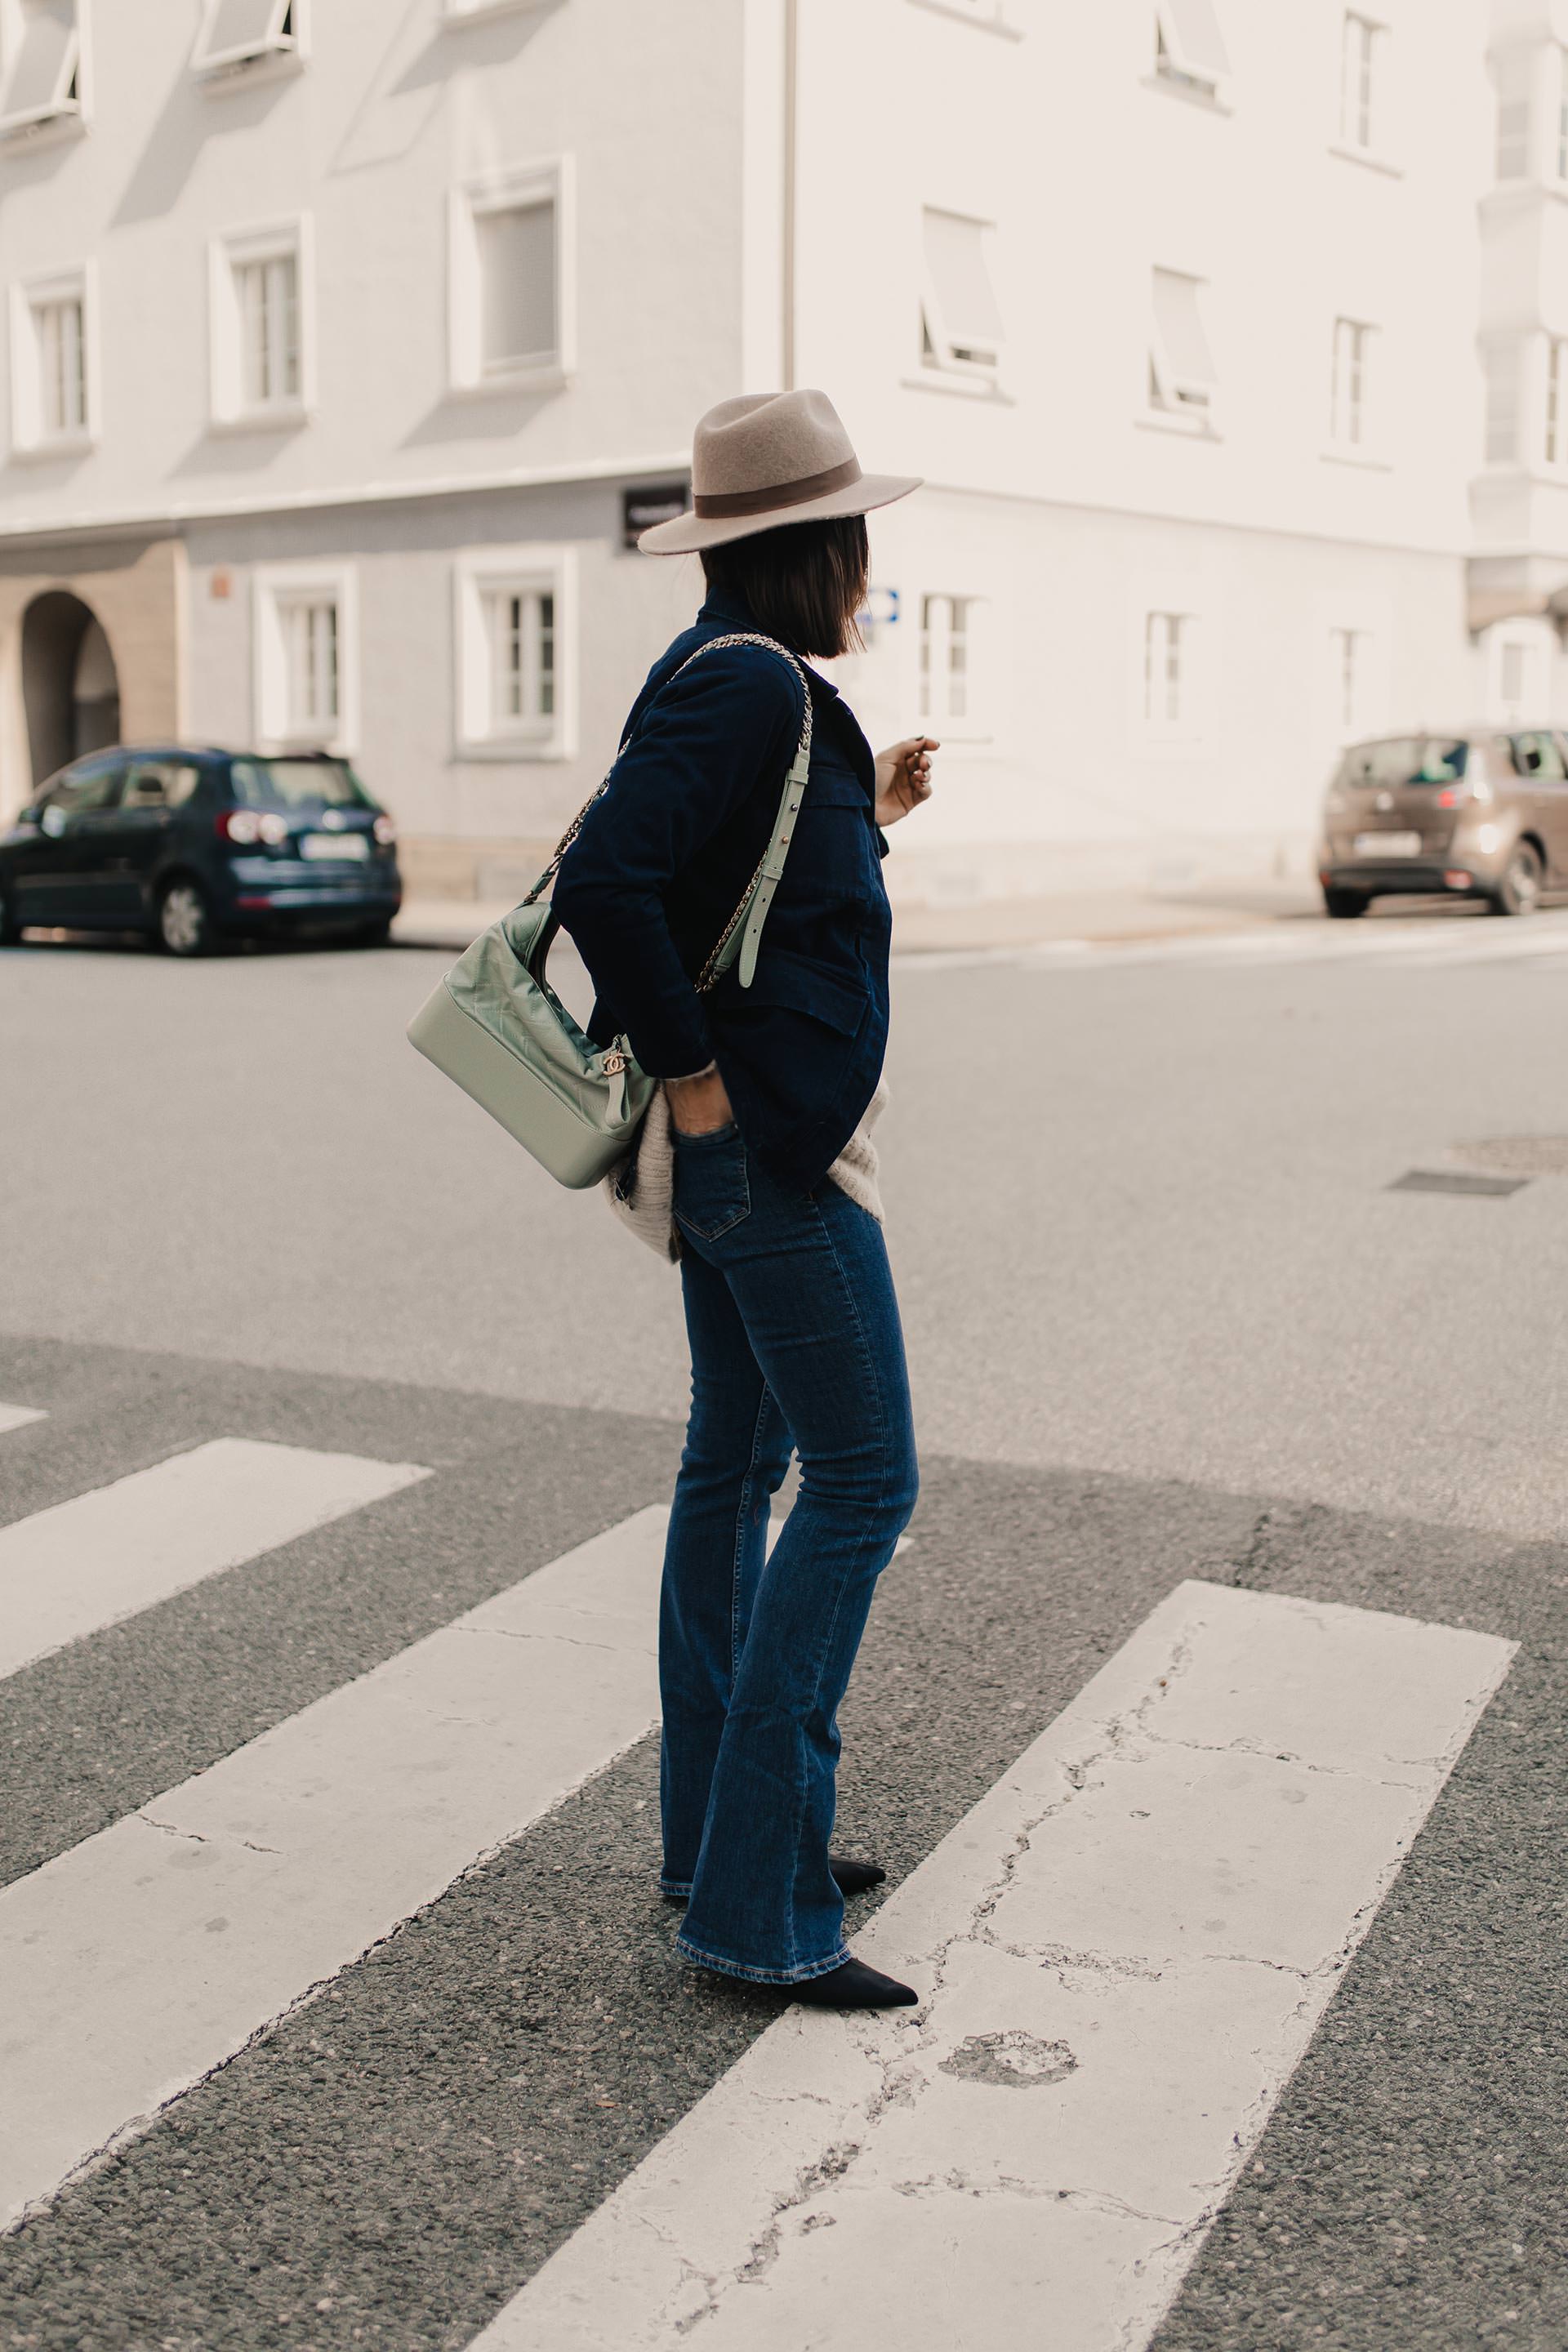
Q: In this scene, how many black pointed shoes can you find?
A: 2